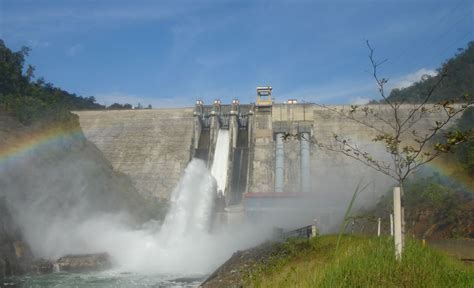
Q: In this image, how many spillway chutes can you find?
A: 3